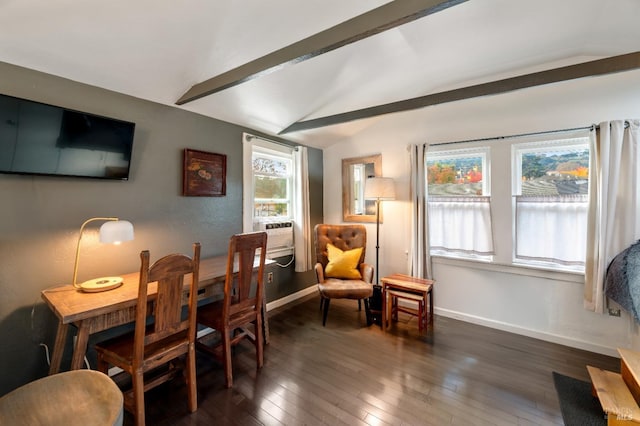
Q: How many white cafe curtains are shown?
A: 2